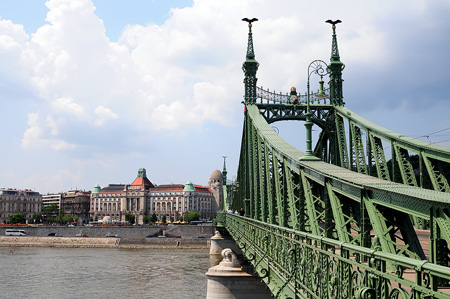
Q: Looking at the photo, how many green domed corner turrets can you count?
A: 2